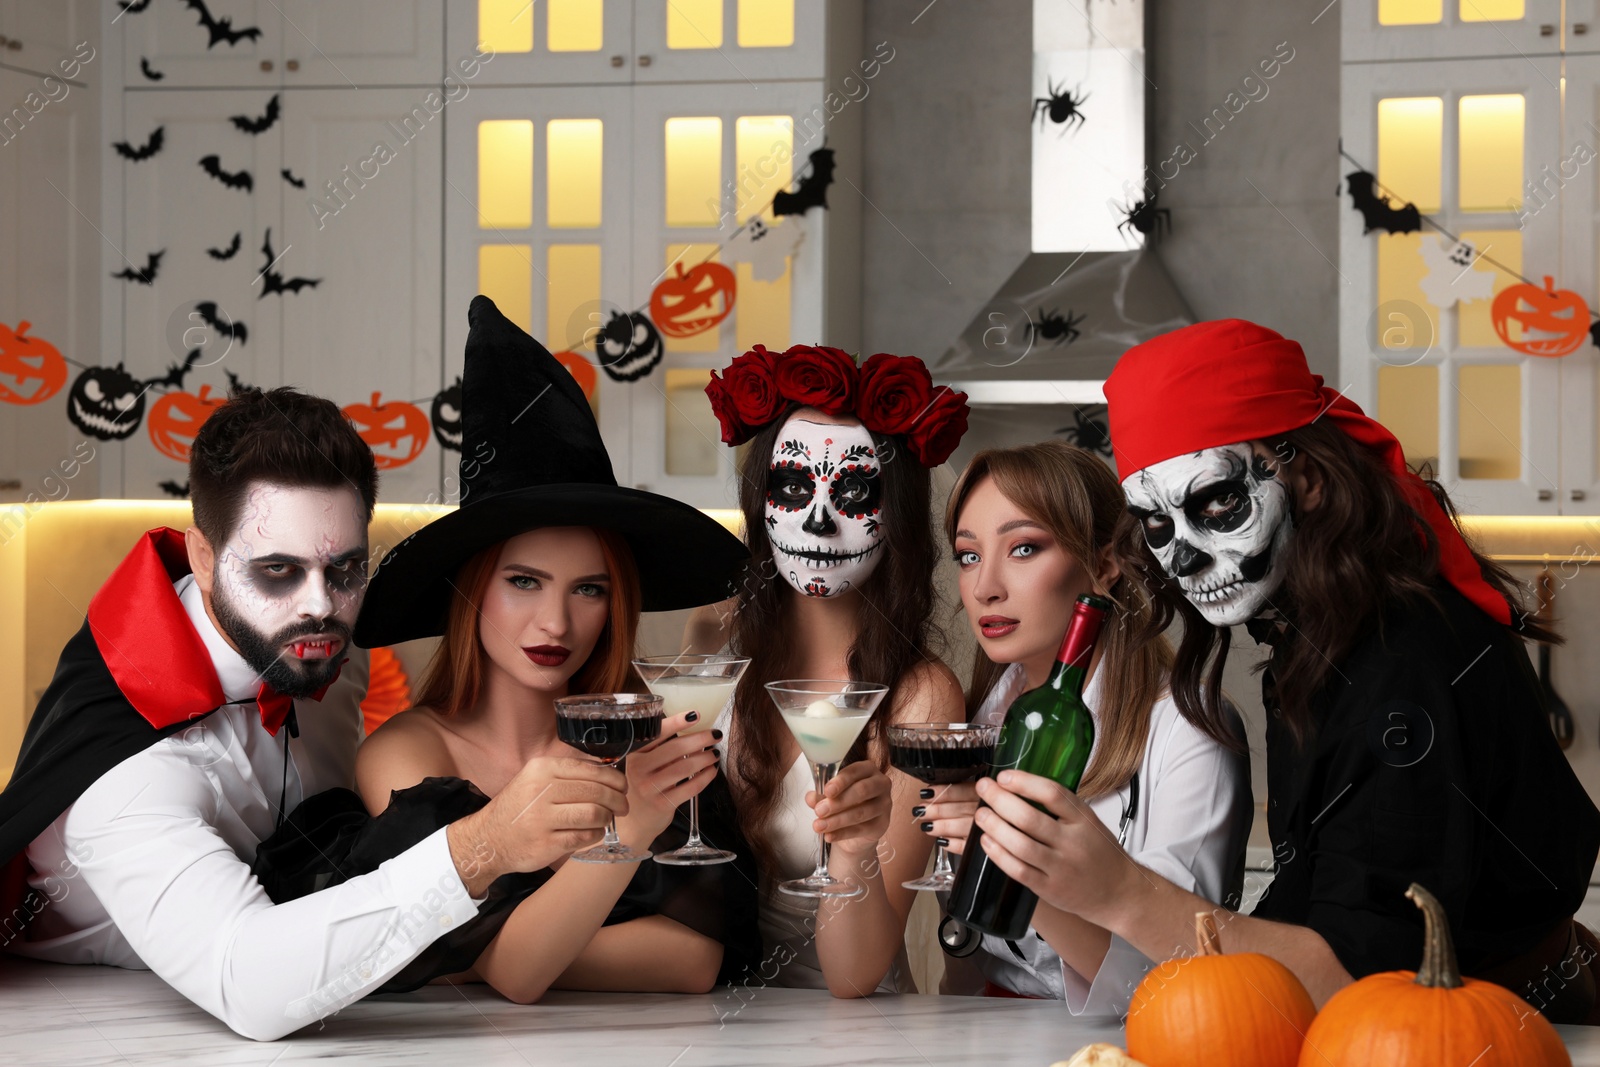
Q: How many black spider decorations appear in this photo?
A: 4